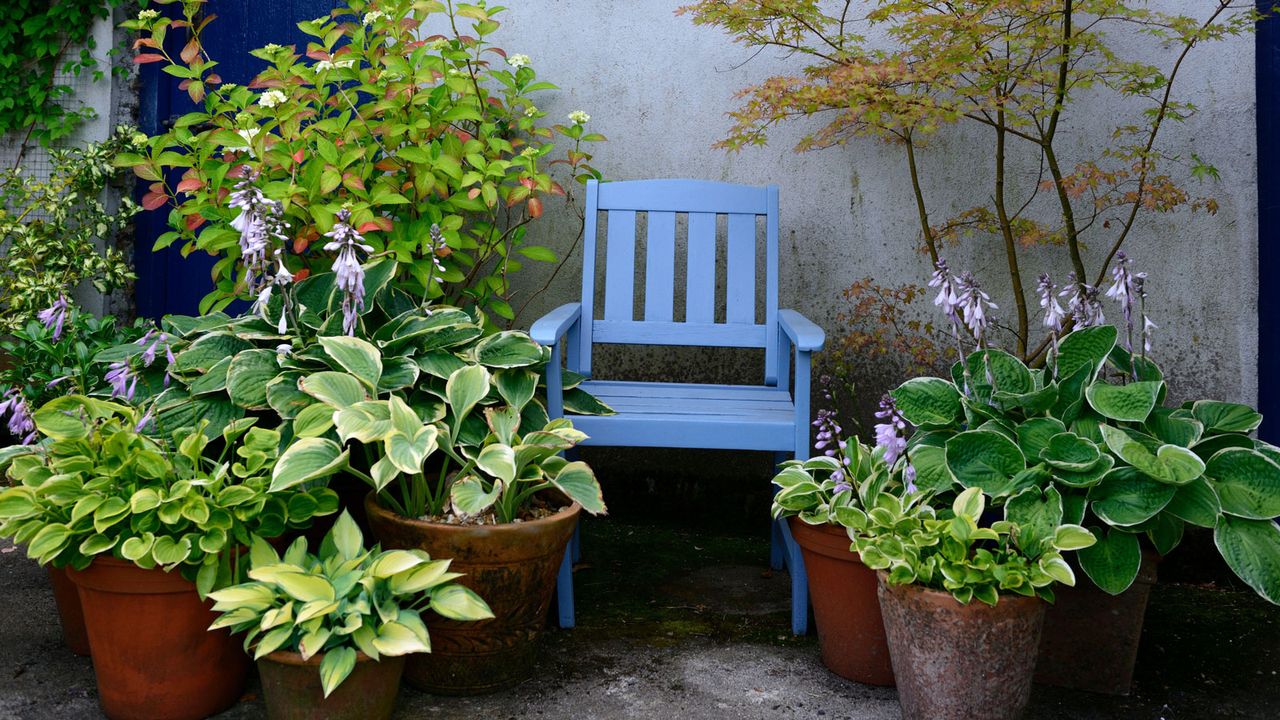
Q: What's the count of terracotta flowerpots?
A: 7